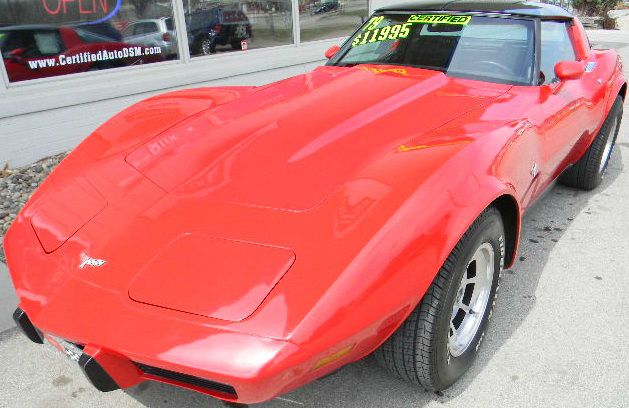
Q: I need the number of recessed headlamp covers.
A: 2